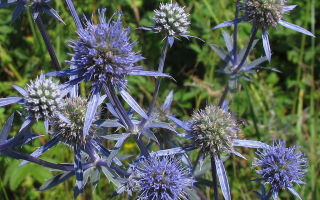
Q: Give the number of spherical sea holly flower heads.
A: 8